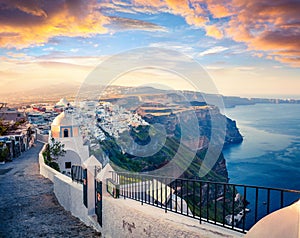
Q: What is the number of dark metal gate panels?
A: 2